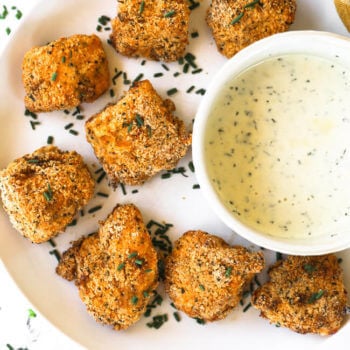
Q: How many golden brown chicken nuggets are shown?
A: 8